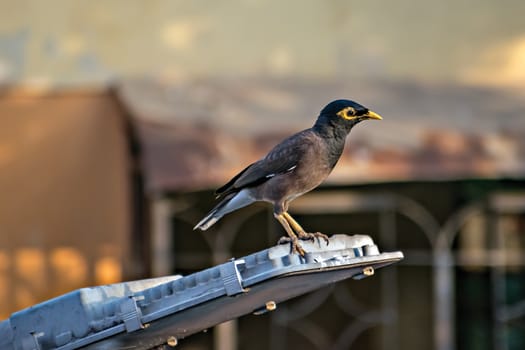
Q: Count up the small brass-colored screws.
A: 3